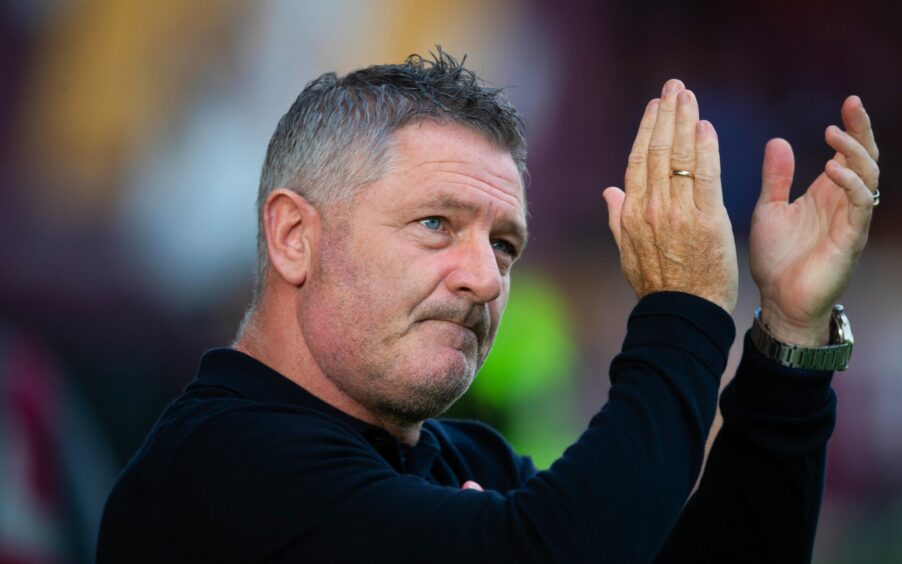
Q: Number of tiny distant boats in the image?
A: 0